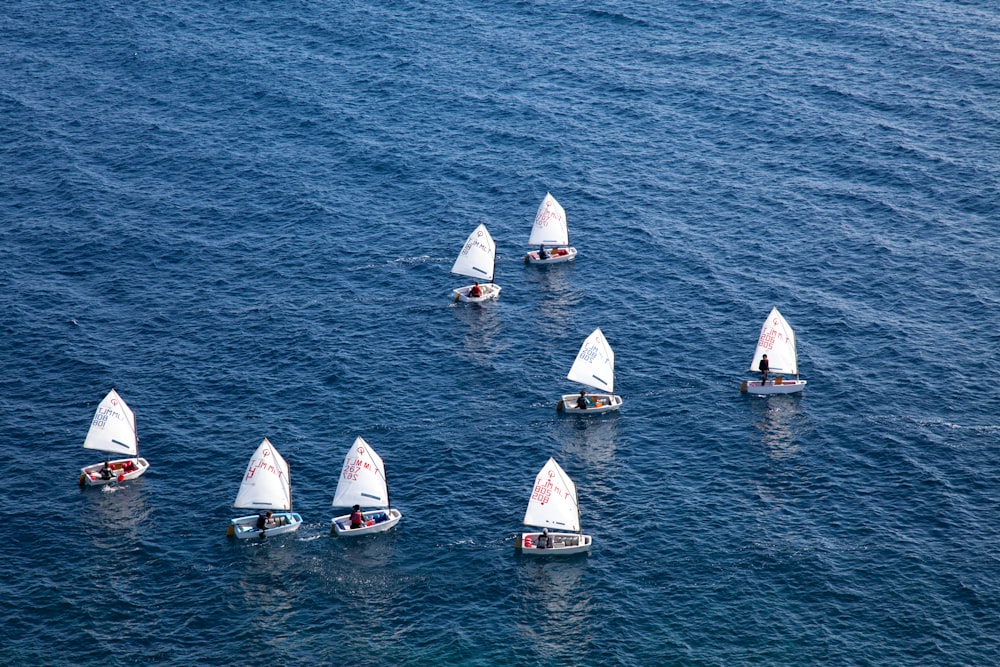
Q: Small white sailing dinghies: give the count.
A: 8